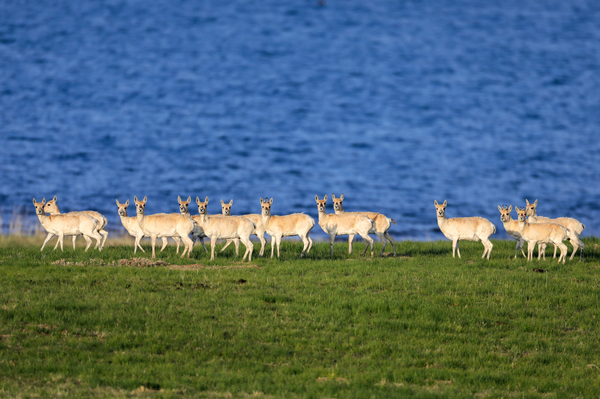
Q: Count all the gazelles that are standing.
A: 14